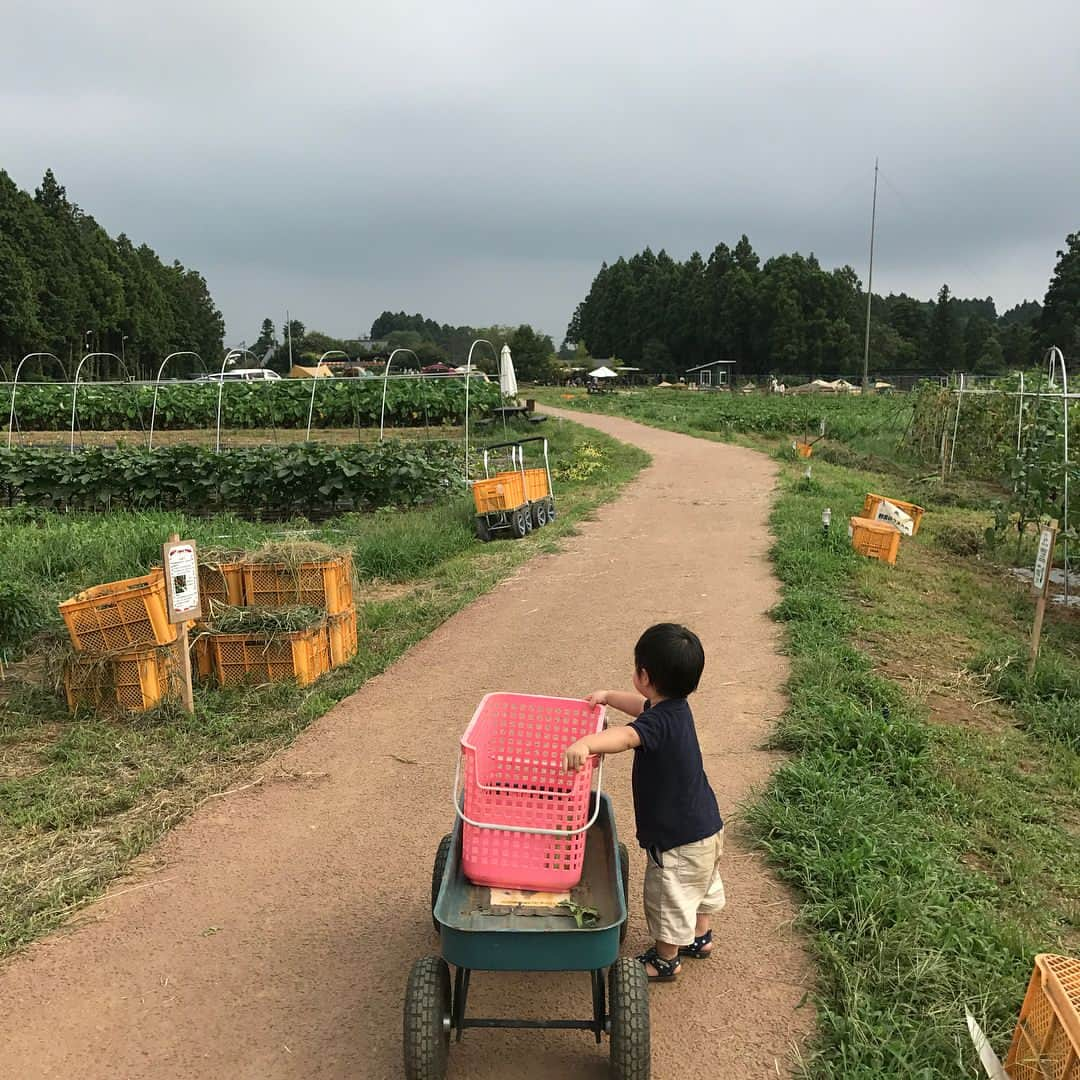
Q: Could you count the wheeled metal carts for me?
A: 3